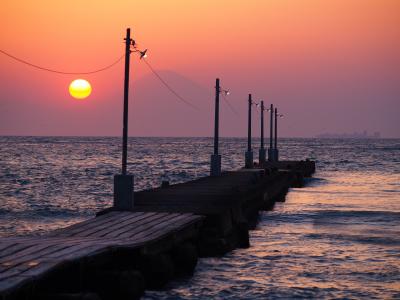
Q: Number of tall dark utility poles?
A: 6